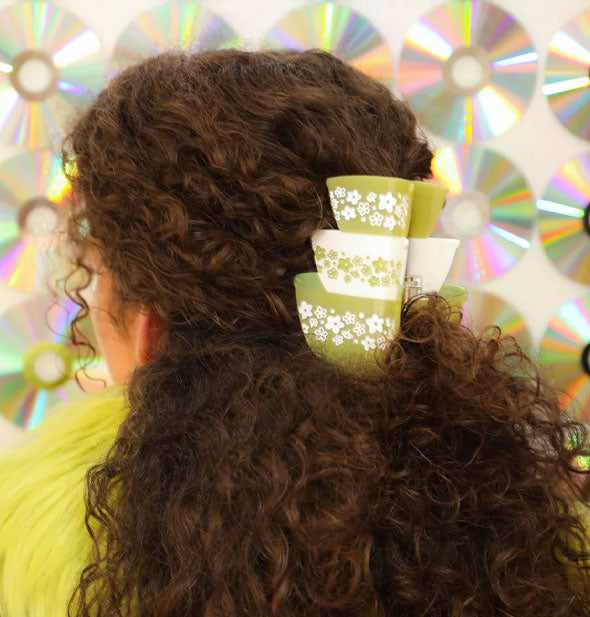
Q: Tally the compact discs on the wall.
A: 11